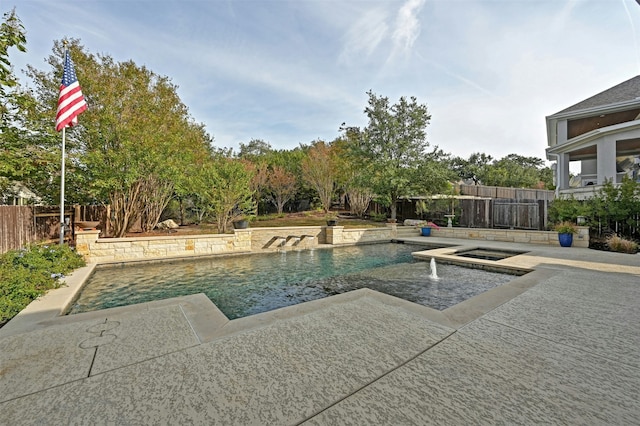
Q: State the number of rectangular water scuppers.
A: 3